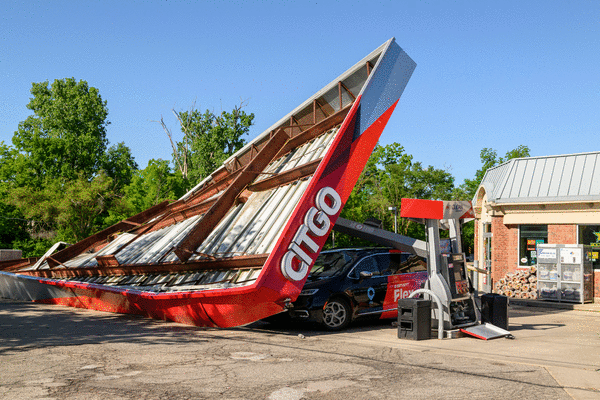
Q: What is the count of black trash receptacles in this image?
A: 2